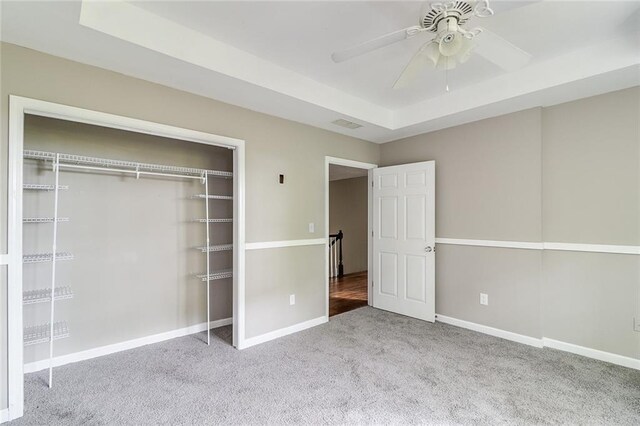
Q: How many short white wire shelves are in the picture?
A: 9